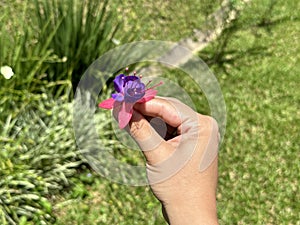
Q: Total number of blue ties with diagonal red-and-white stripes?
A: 0